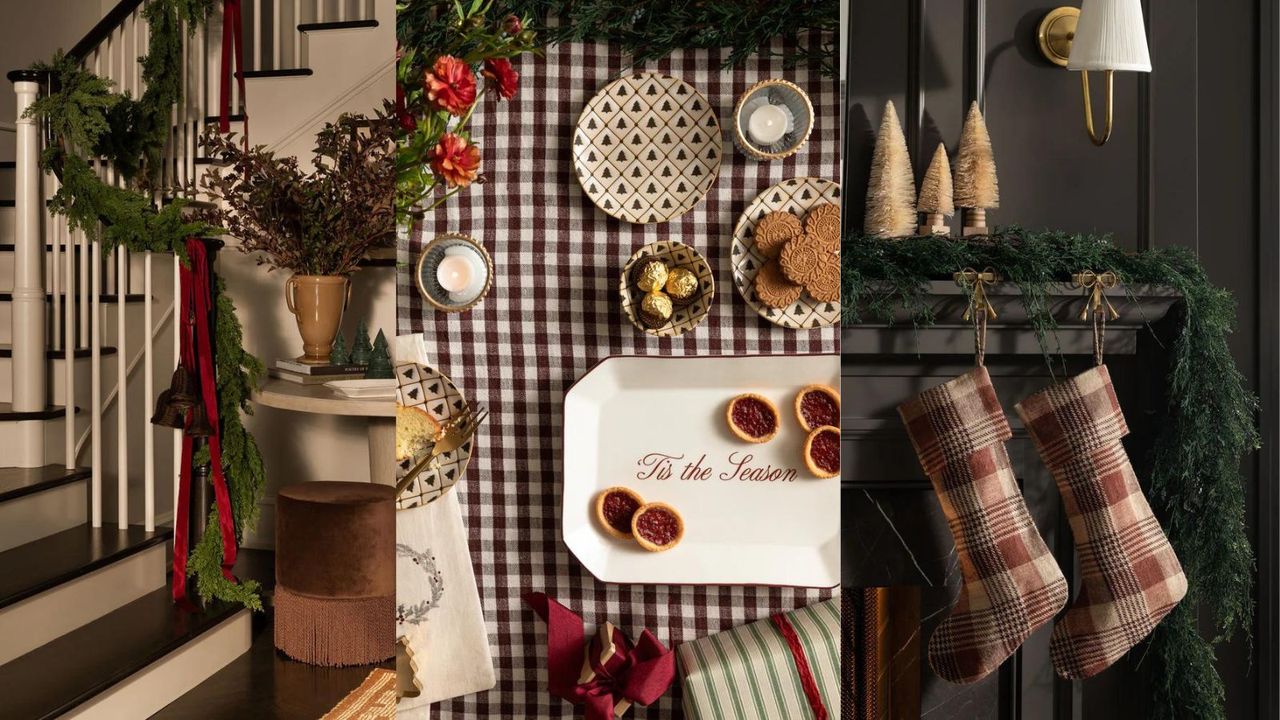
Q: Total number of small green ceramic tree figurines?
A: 3